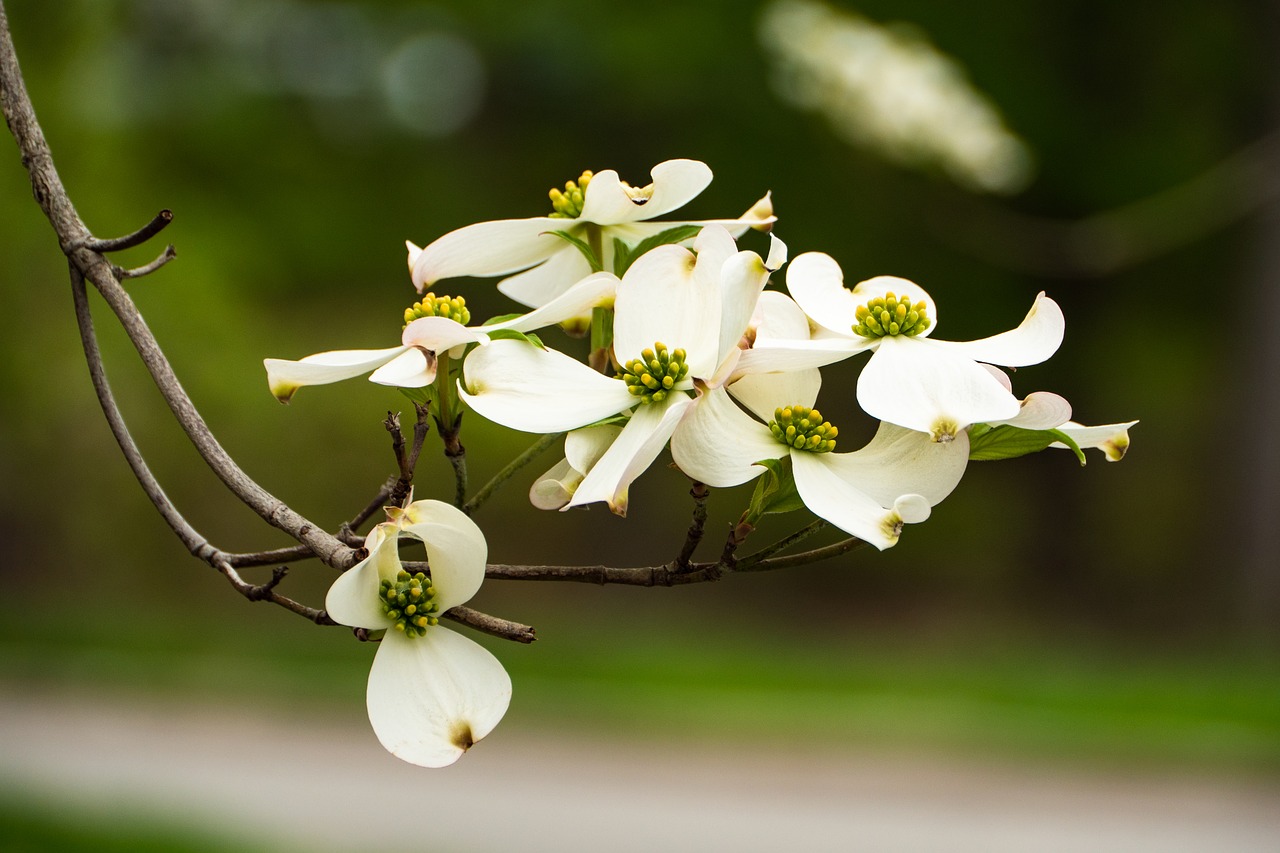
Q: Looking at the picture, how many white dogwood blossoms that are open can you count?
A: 6